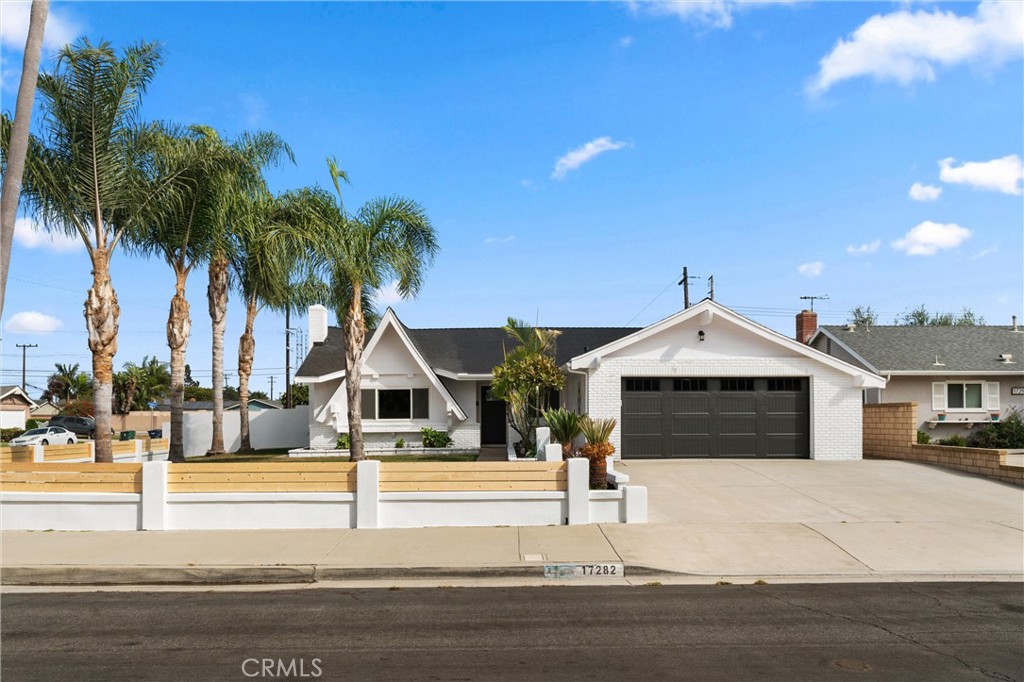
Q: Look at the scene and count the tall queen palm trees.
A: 5